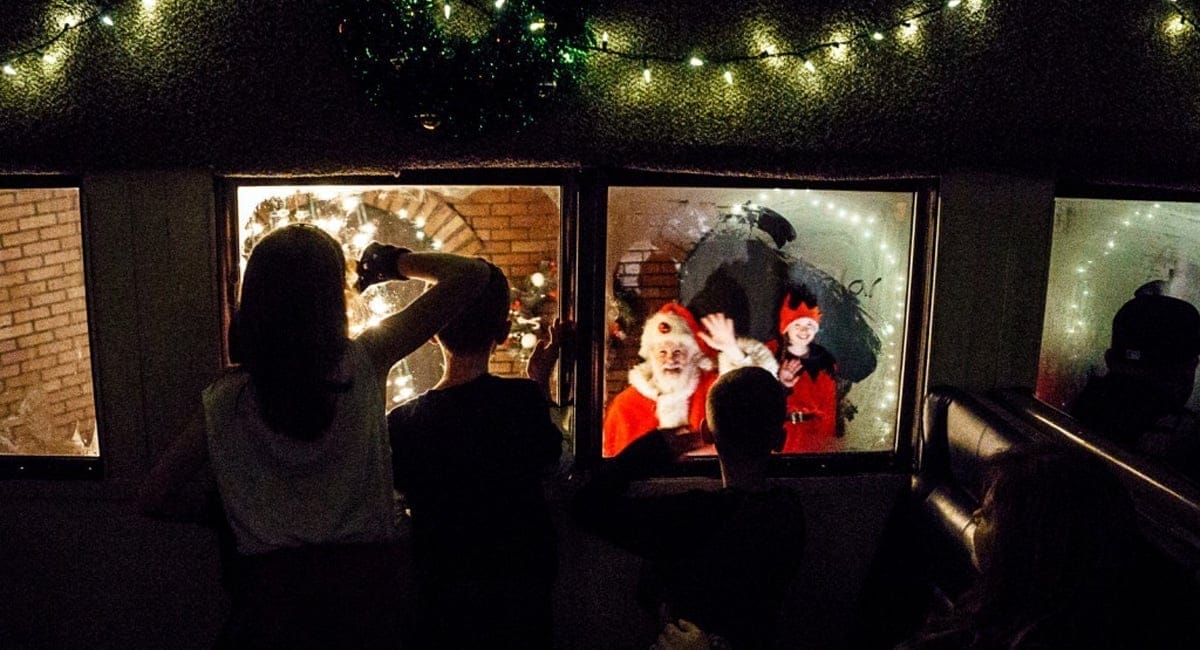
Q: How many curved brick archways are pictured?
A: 1